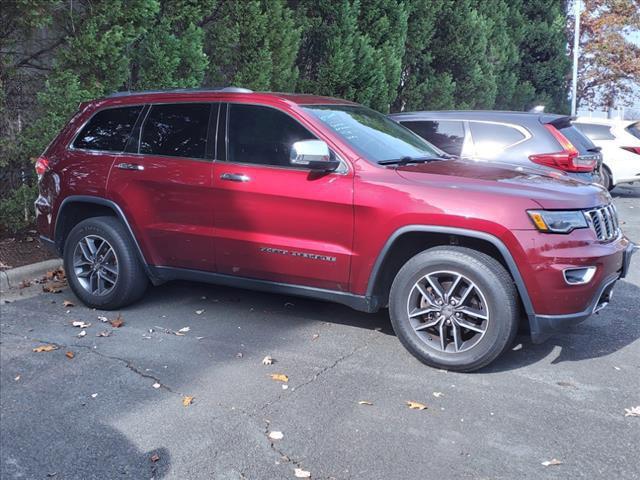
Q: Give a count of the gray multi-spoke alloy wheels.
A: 2